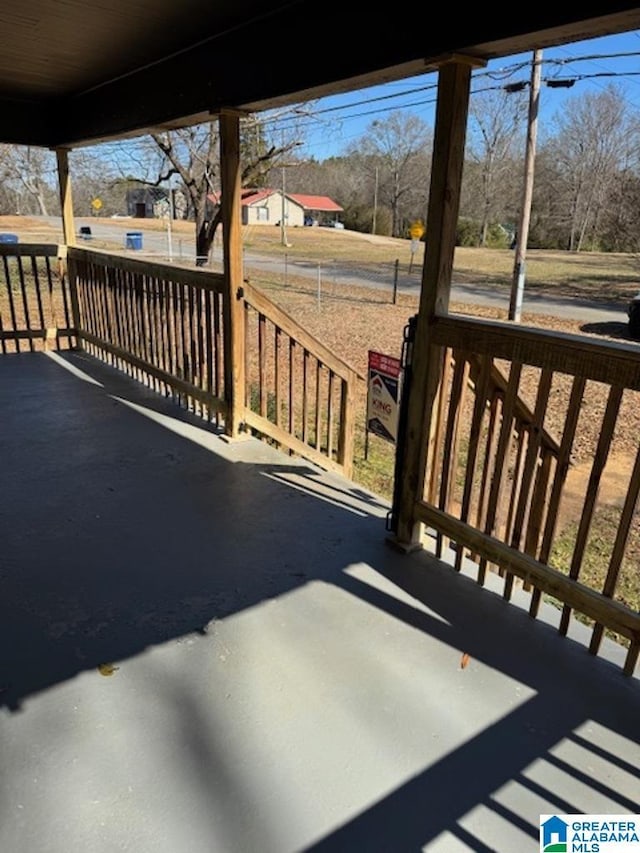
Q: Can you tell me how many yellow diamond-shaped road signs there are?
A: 2